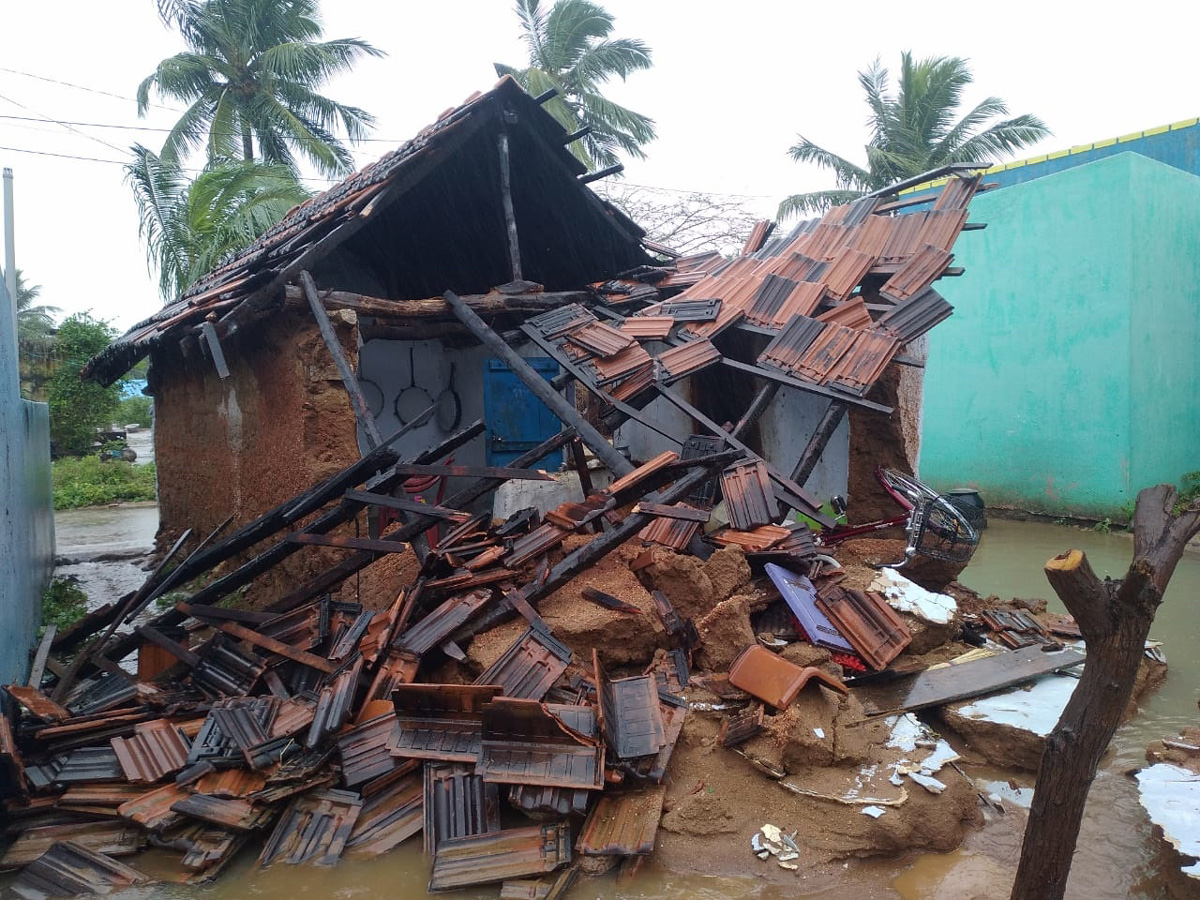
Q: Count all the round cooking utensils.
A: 3